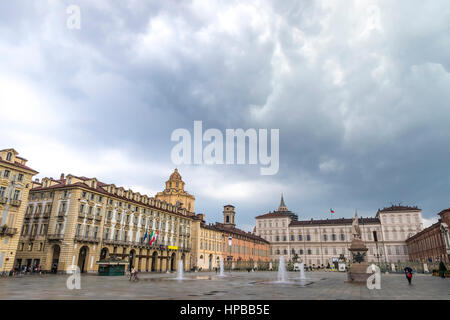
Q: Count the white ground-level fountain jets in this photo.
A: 4